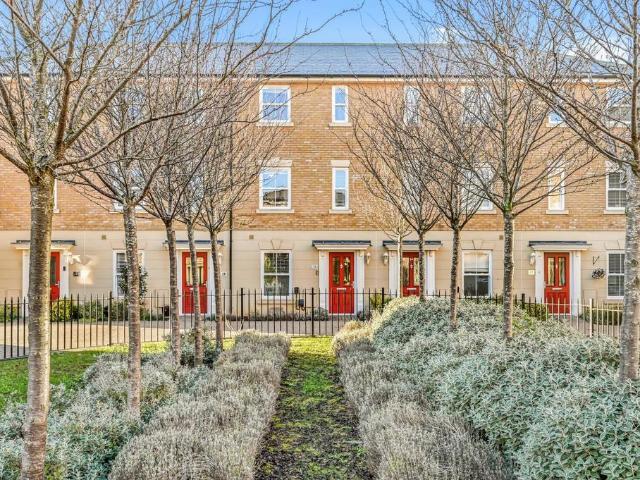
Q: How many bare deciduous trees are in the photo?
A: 10